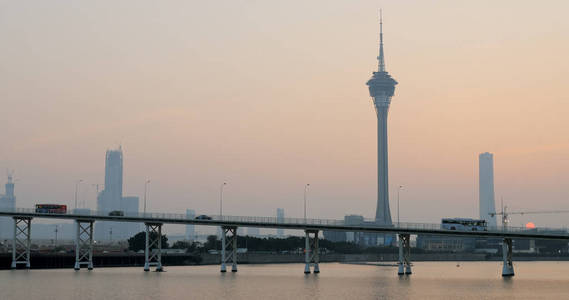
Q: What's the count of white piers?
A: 7